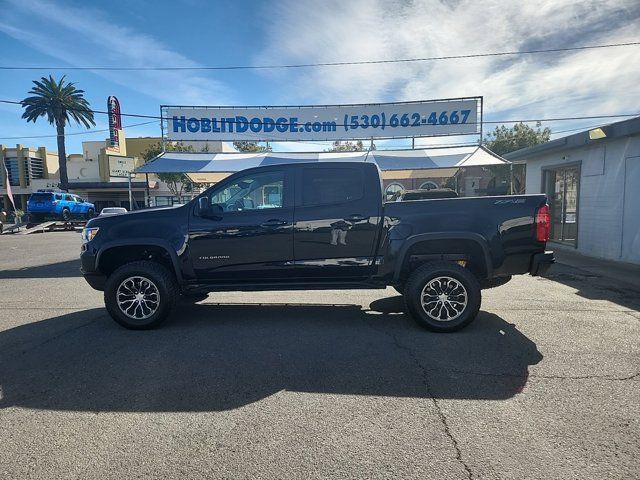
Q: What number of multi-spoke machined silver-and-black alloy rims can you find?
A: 2